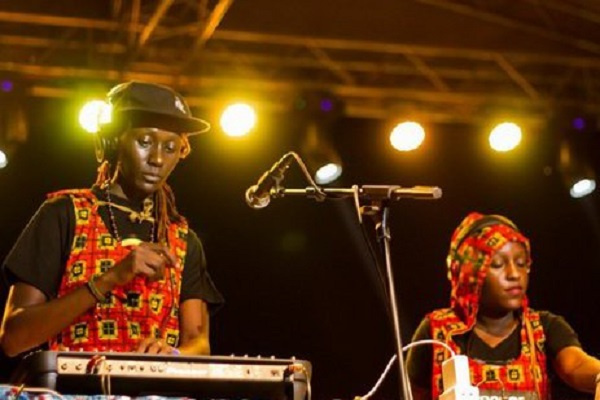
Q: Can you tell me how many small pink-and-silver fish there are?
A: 0